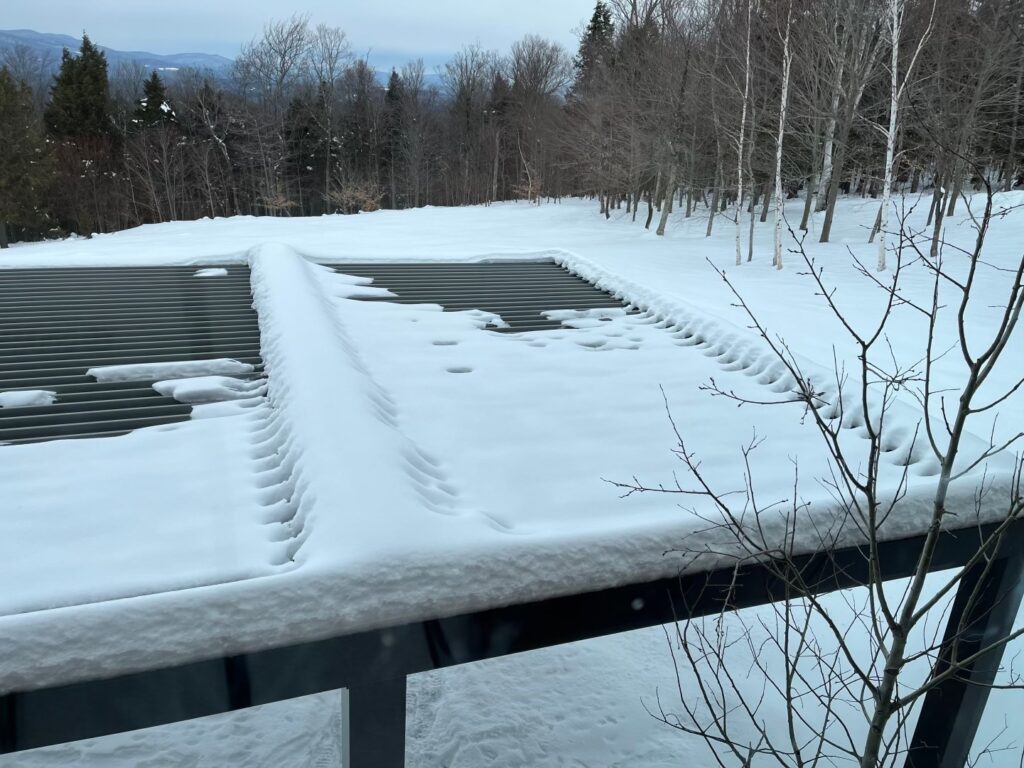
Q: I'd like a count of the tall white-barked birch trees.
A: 3